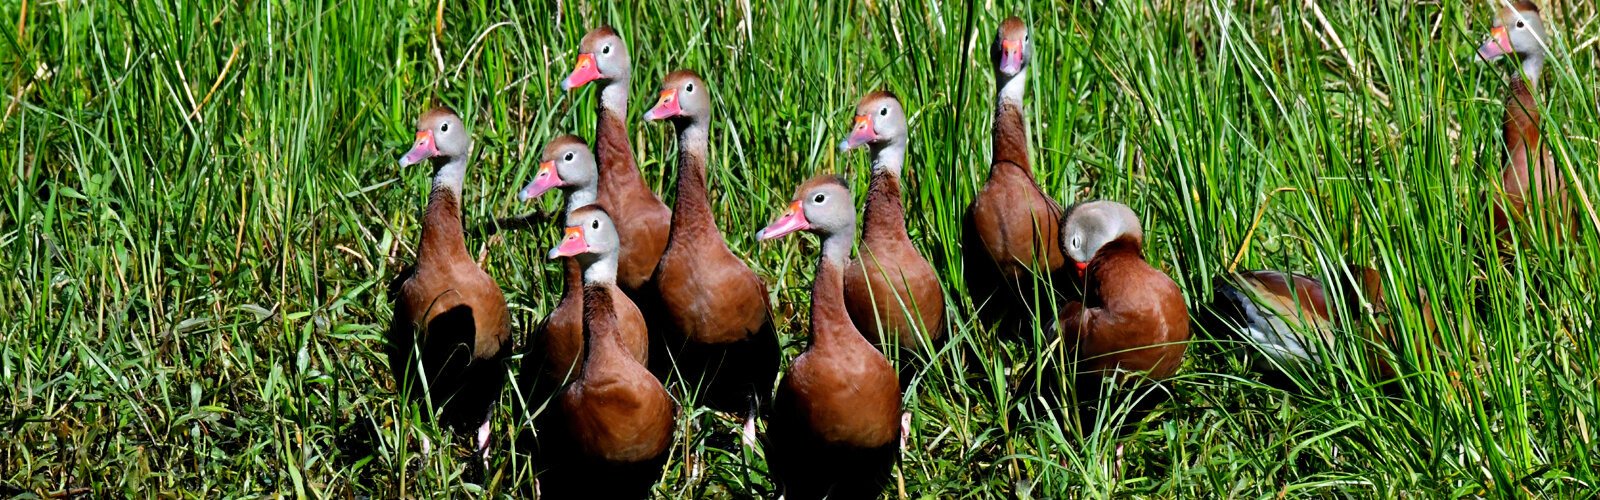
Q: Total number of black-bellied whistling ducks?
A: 11